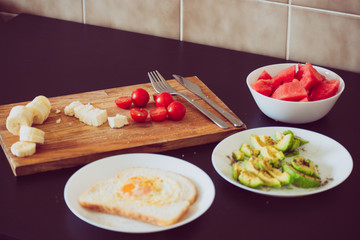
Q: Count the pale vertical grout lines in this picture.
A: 3